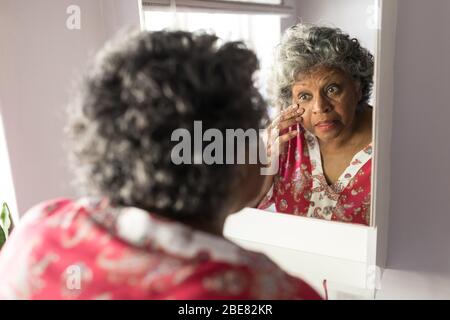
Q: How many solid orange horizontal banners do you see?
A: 0